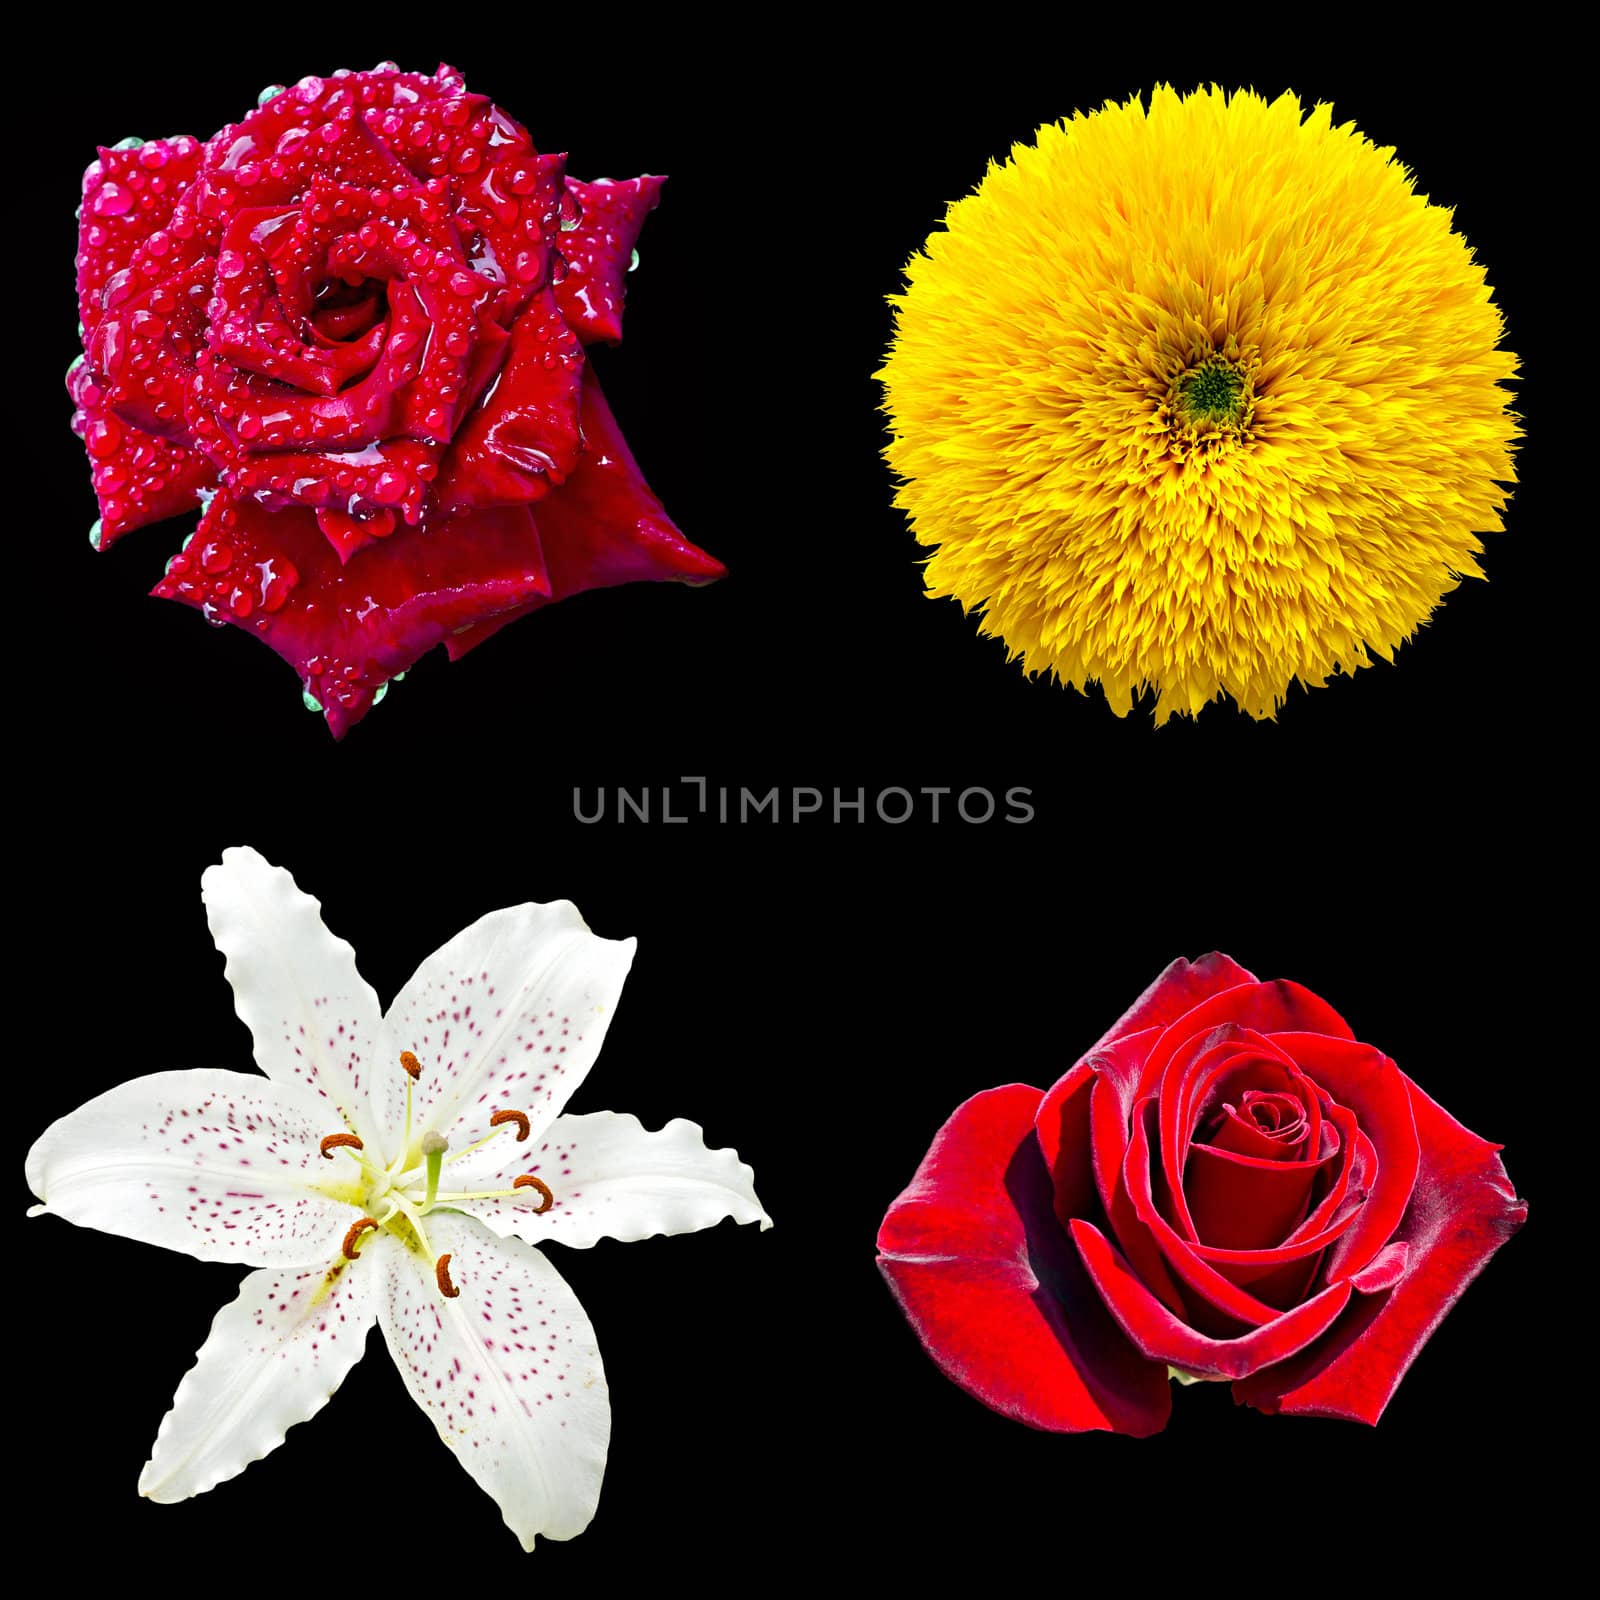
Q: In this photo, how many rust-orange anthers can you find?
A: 6